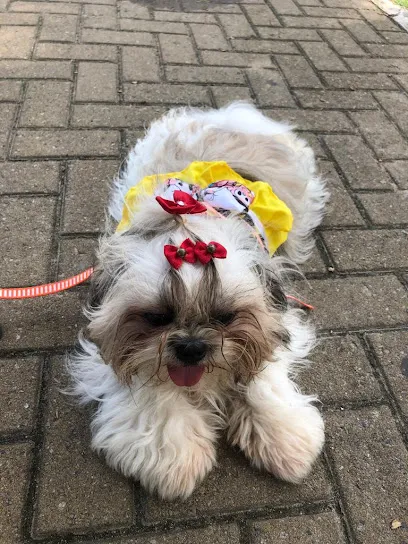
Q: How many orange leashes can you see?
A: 1